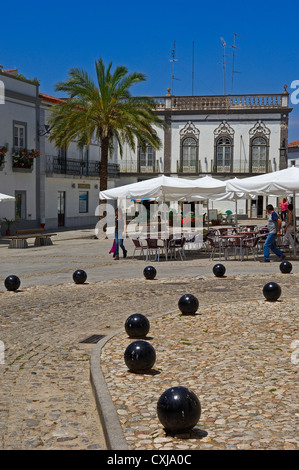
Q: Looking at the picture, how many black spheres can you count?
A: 10